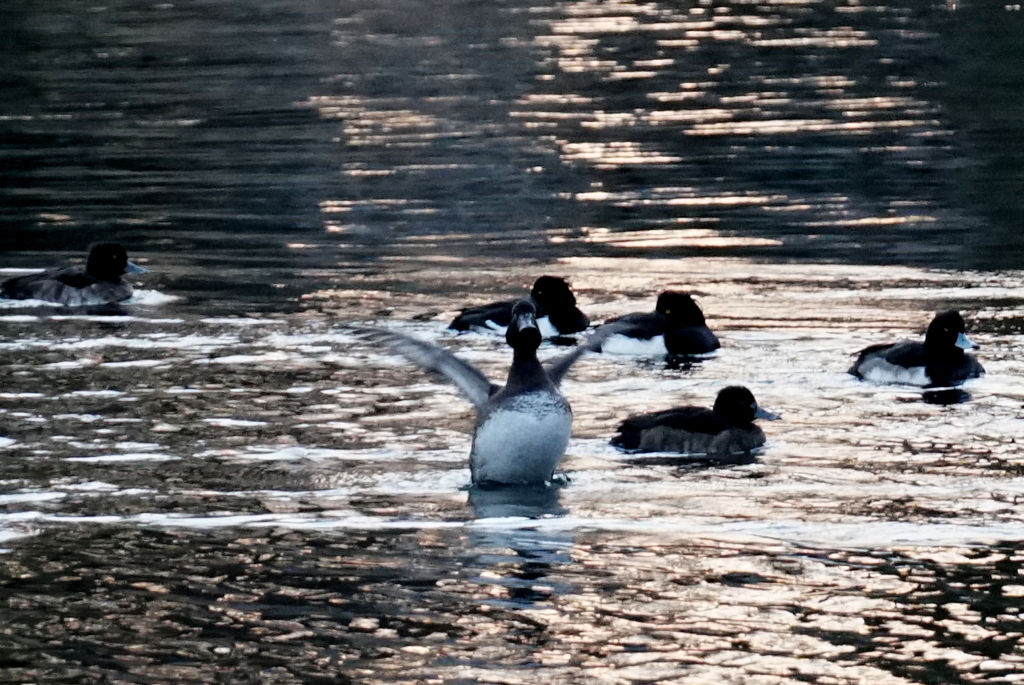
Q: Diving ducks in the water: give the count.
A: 6